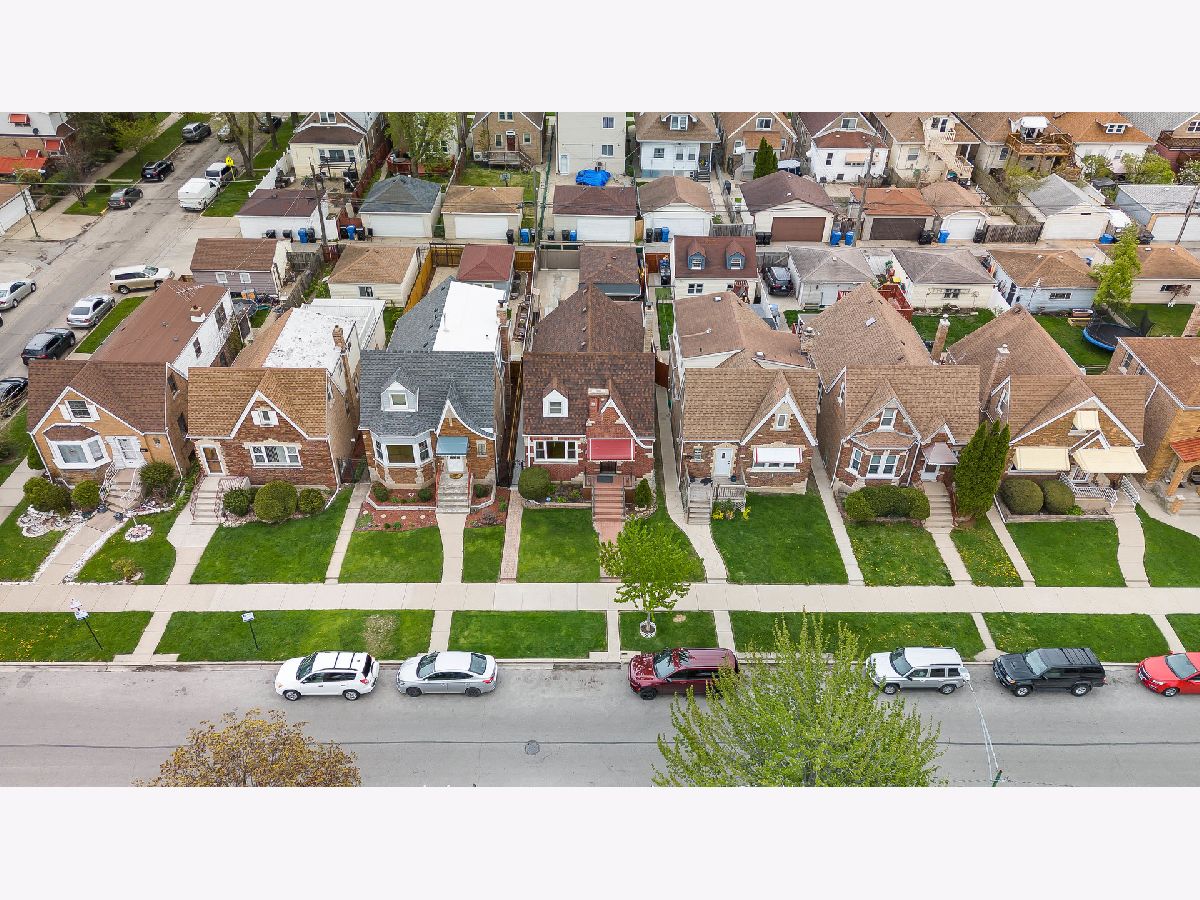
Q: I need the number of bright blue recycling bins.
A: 9